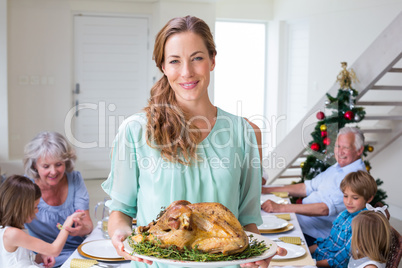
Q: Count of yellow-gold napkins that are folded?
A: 4